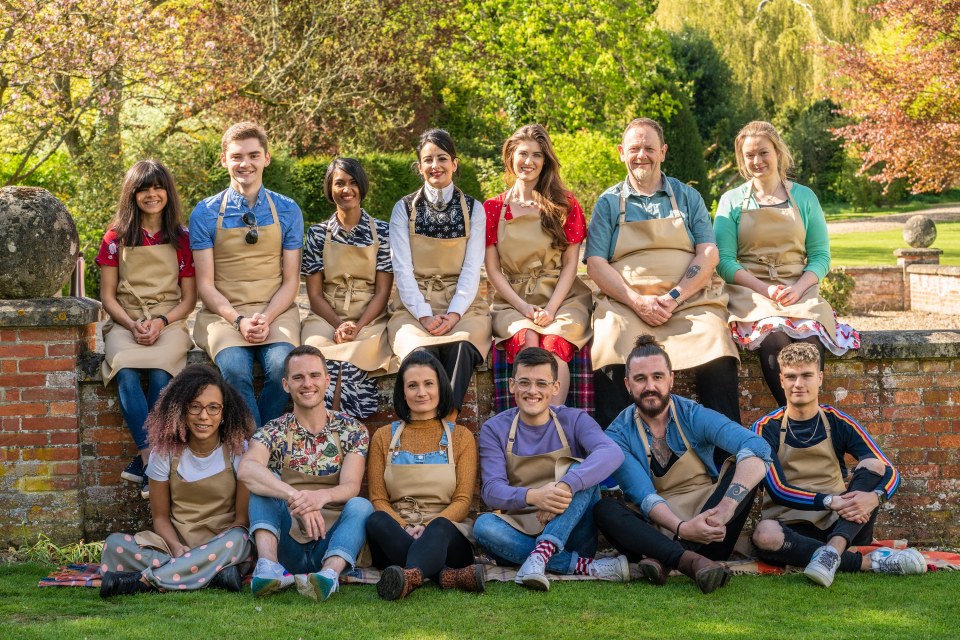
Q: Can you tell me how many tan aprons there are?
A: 13